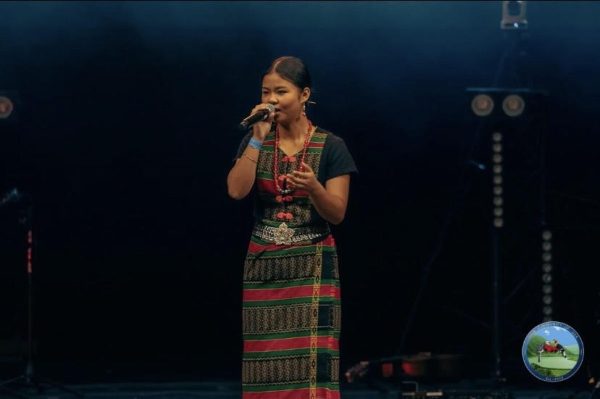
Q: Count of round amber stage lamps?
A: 3